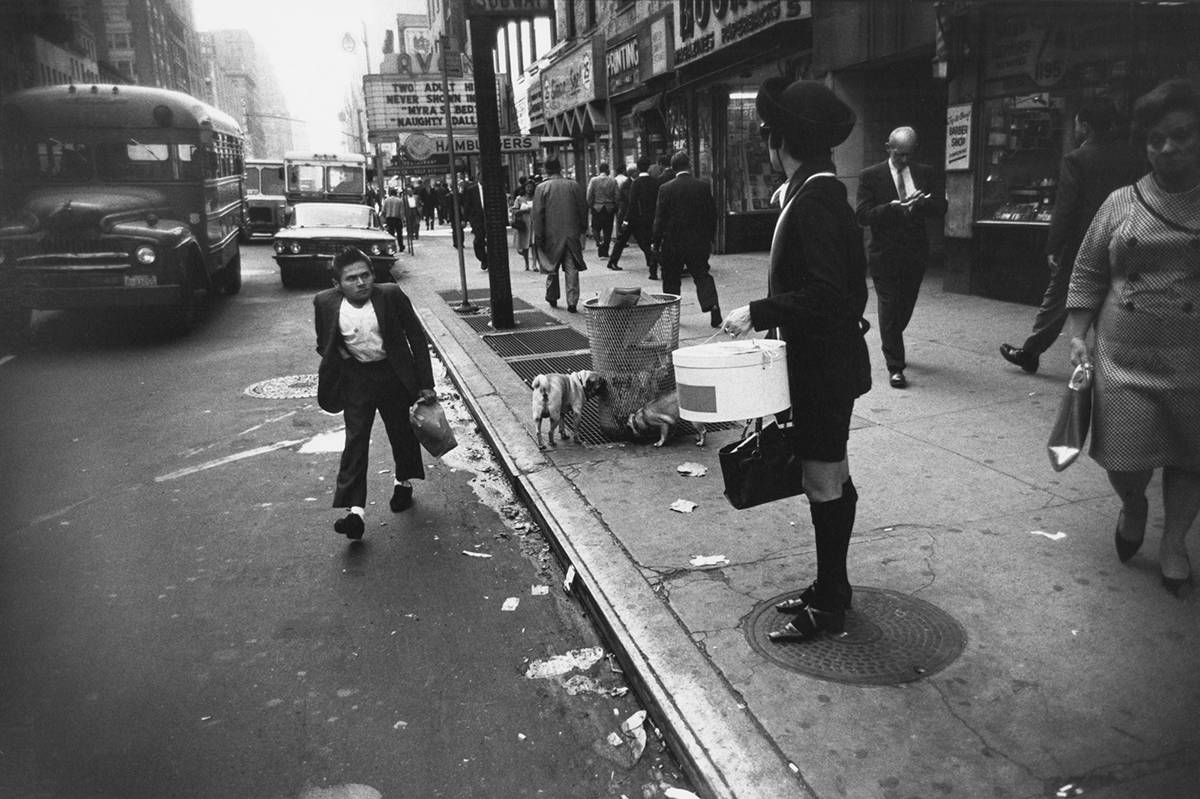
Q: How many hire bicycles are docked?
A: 0